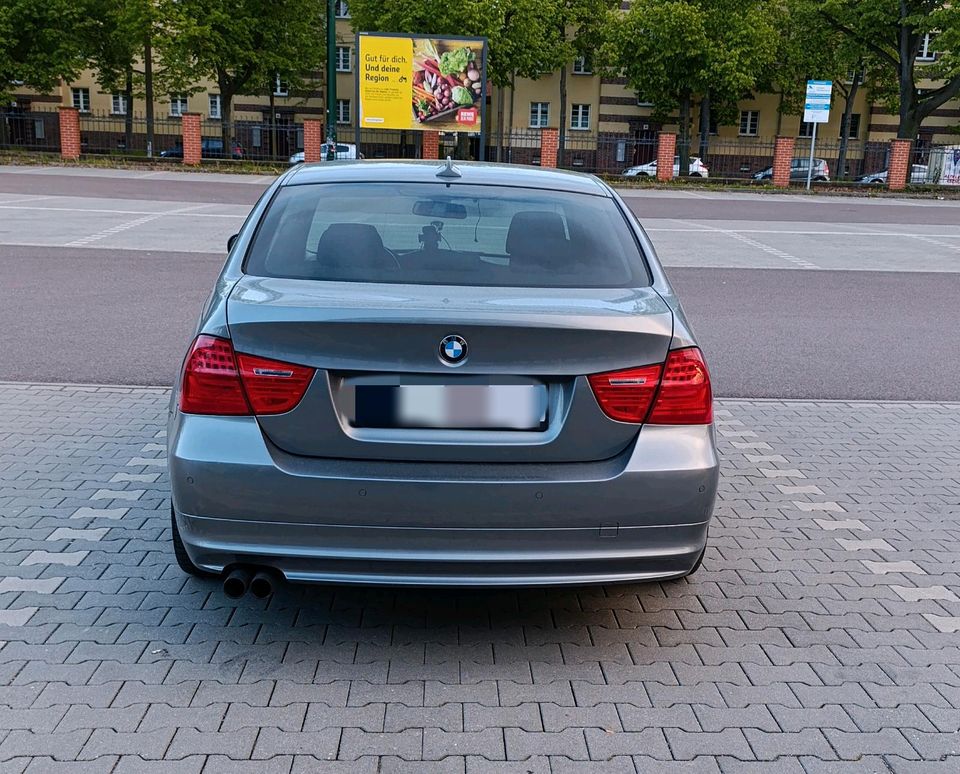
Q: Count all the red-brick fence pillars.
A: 8